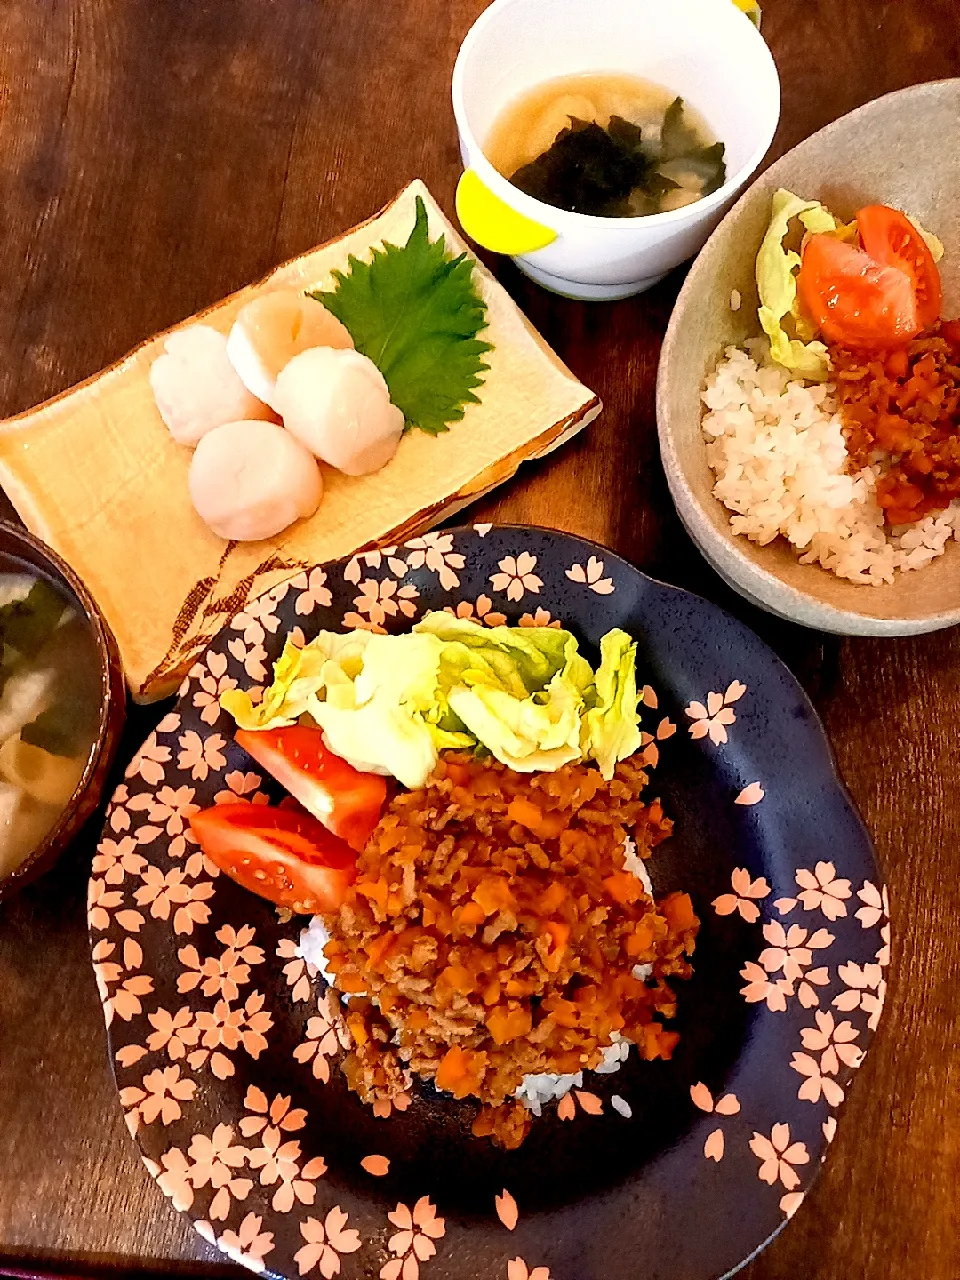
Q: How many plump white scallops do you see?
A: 4